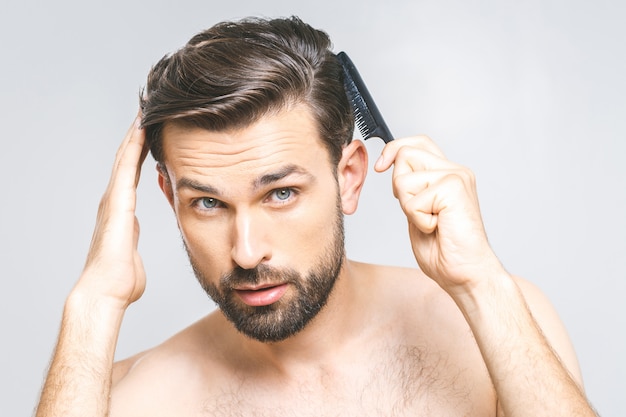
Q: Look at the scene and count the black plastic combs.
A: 1